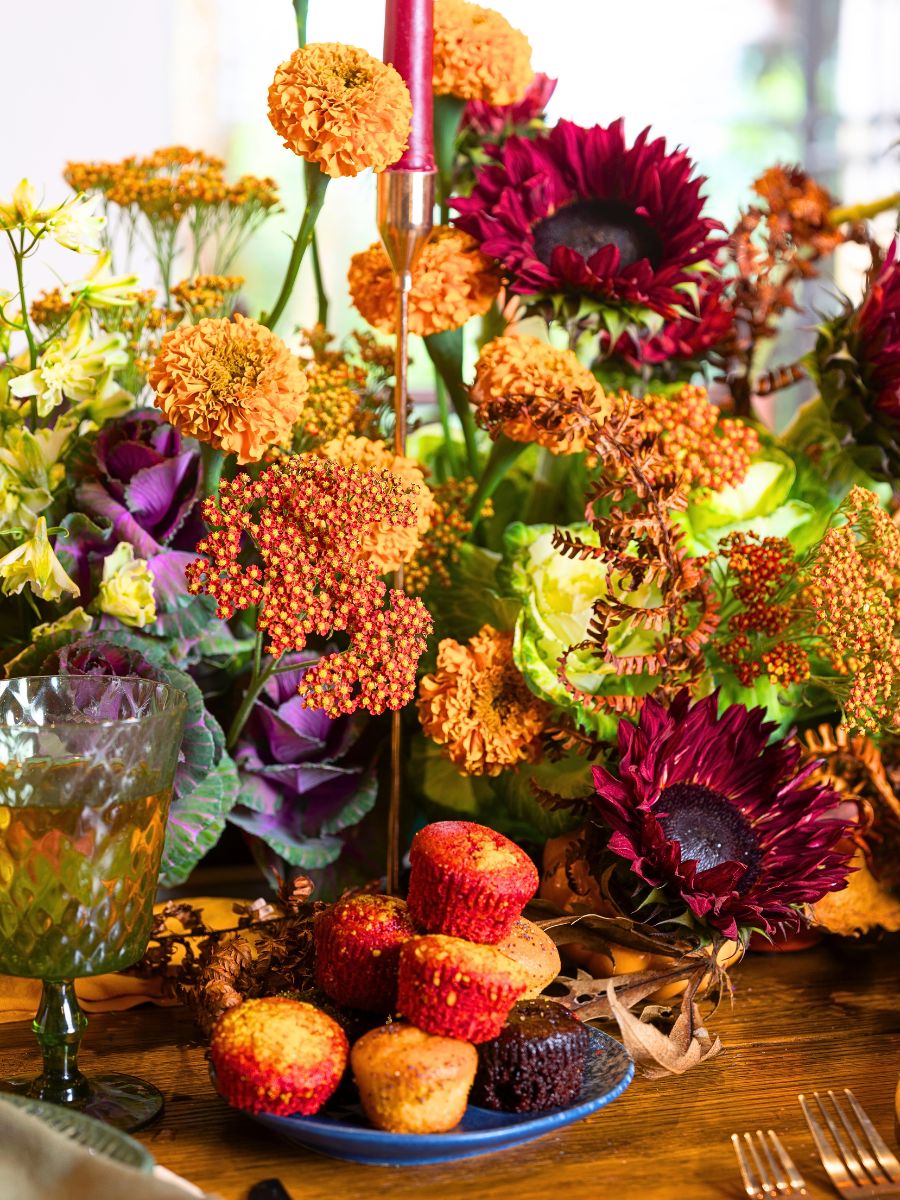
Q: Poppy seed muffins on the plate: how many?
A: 2